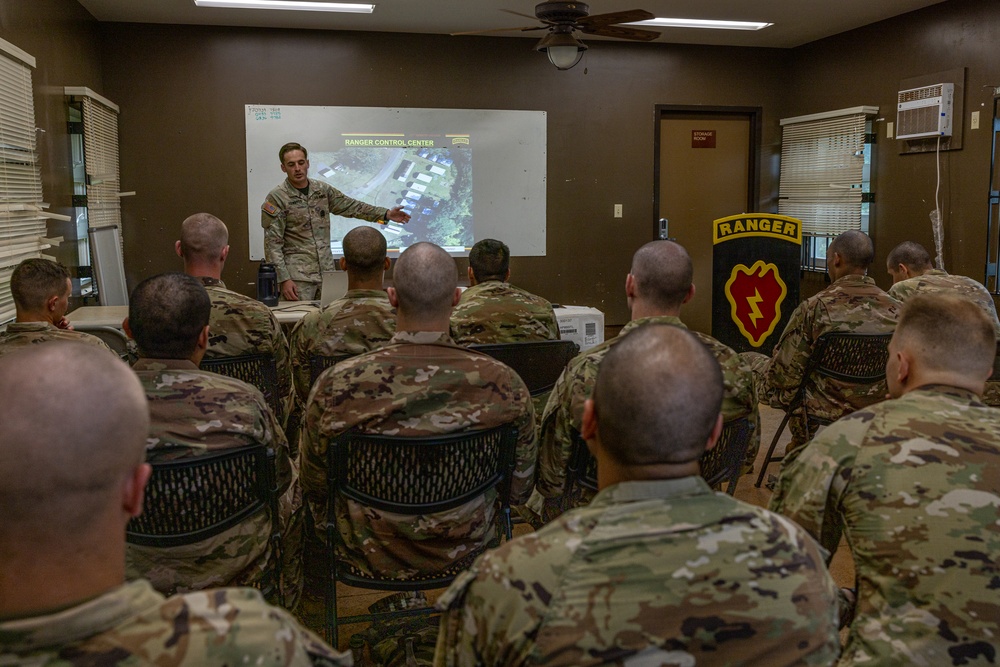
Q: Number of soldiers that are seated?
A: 12